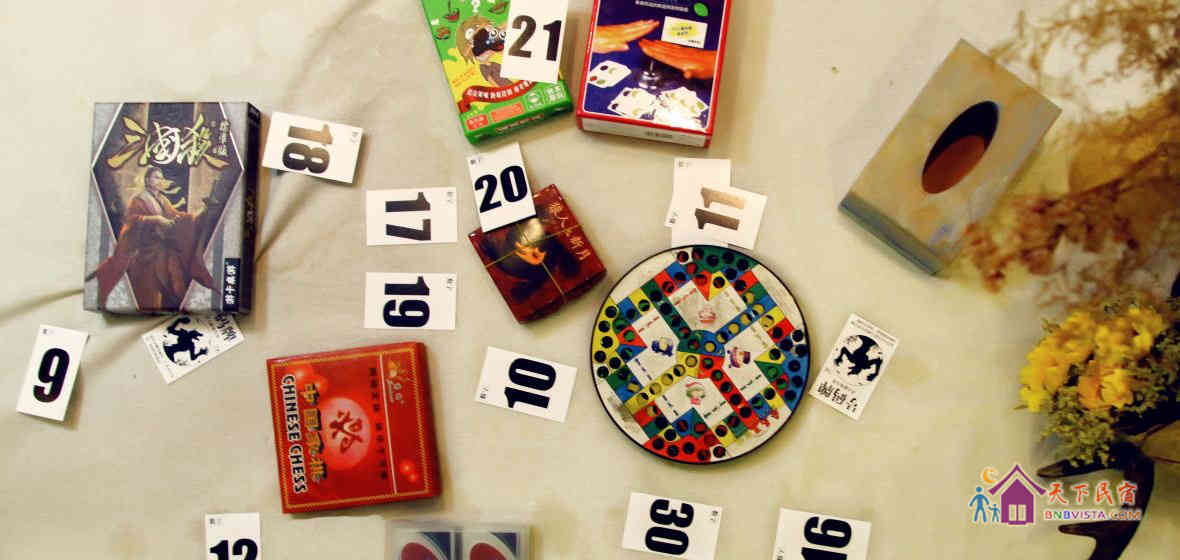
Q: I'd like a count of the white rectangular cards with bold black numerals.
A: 11